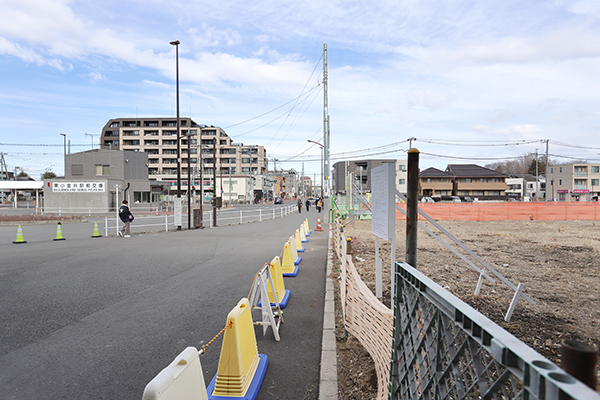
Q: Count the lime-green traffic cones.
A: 3